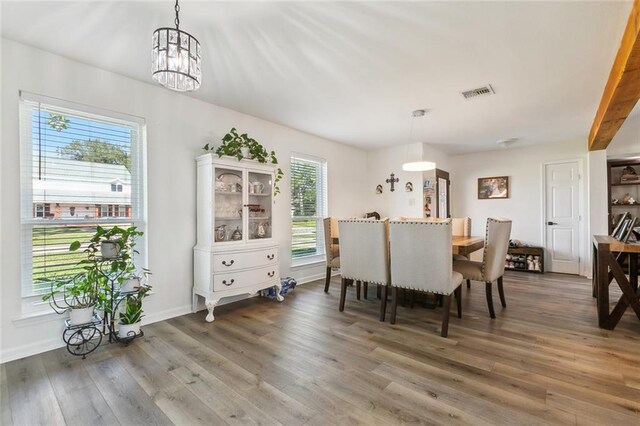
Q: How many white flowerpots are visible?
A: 5